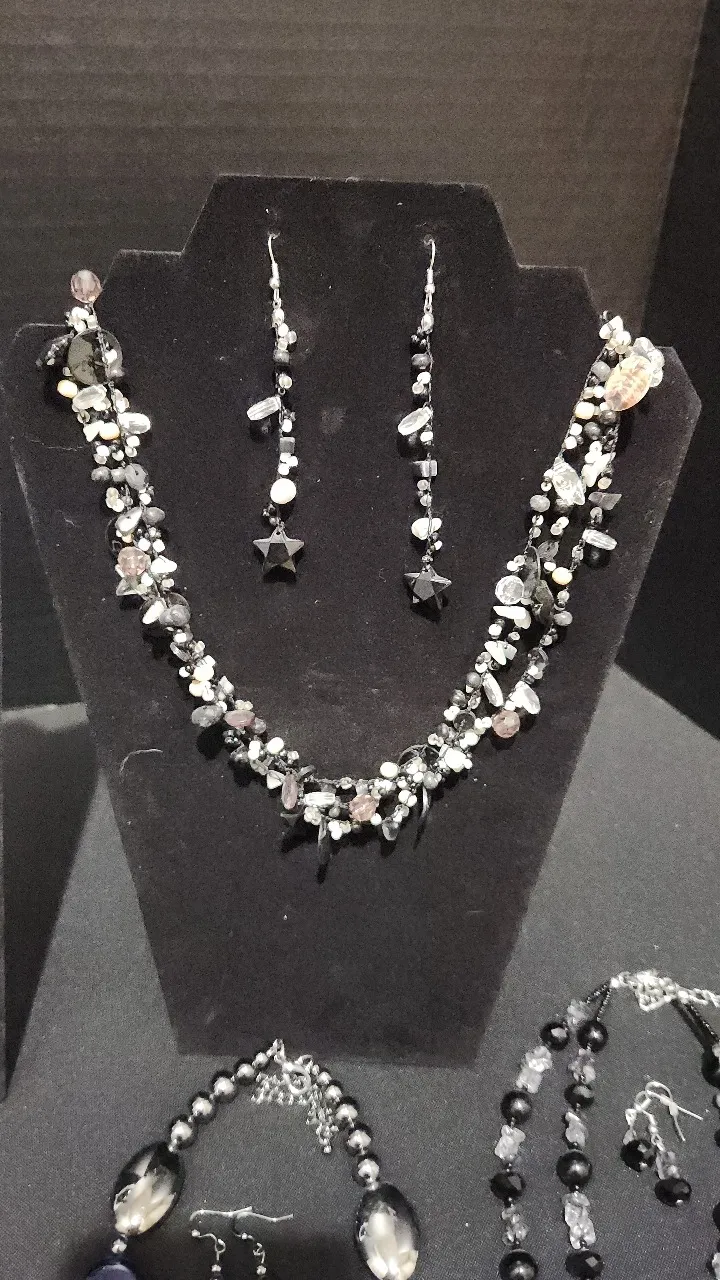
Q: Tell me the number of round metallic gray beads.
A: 10